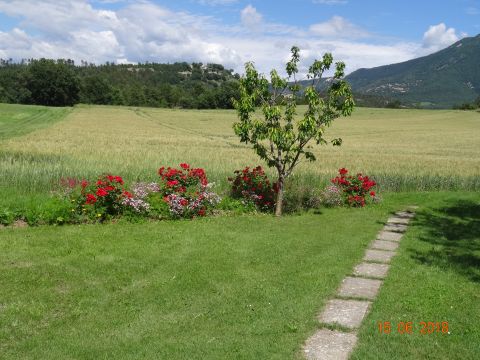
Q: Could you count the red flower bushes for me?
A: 4